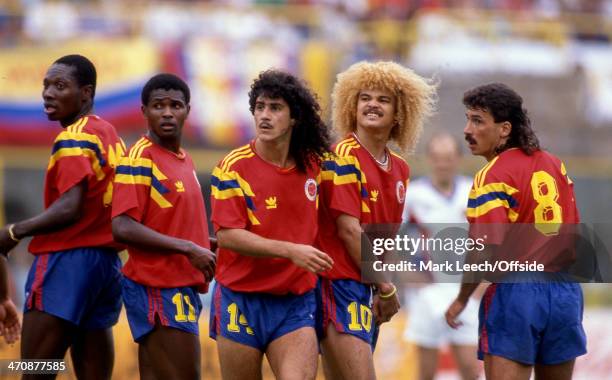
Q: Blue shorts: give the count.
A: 5